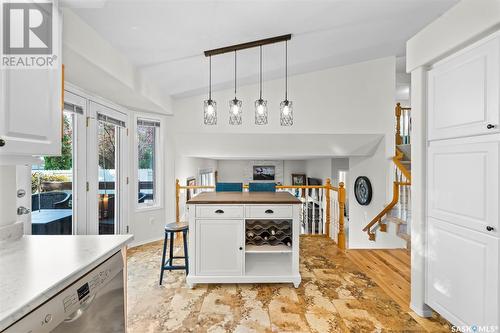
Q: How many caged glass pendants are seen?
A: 4